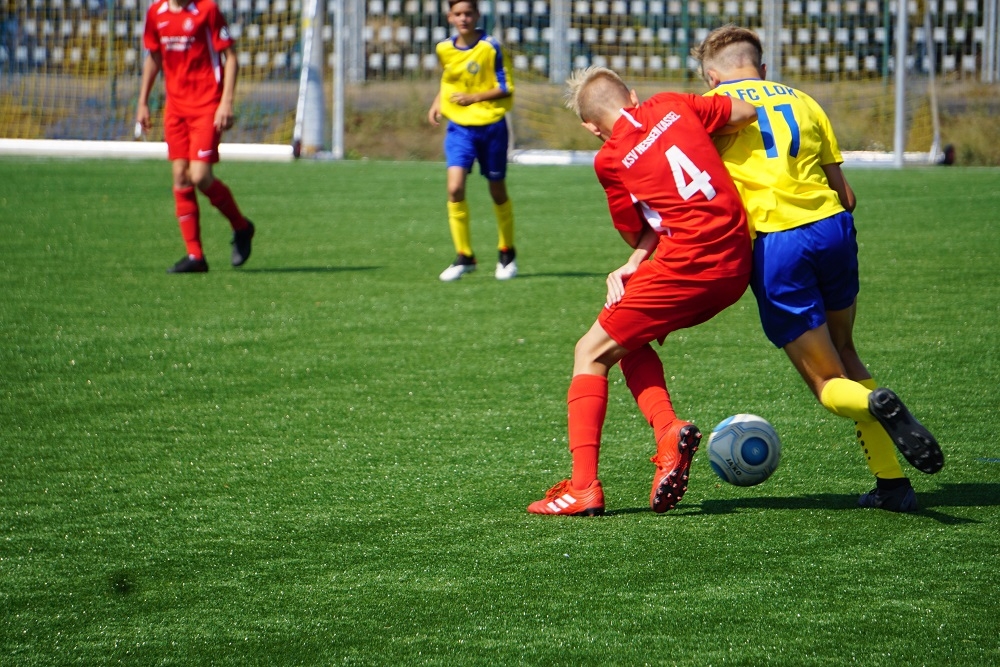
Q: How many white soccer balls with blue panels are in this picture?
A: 1